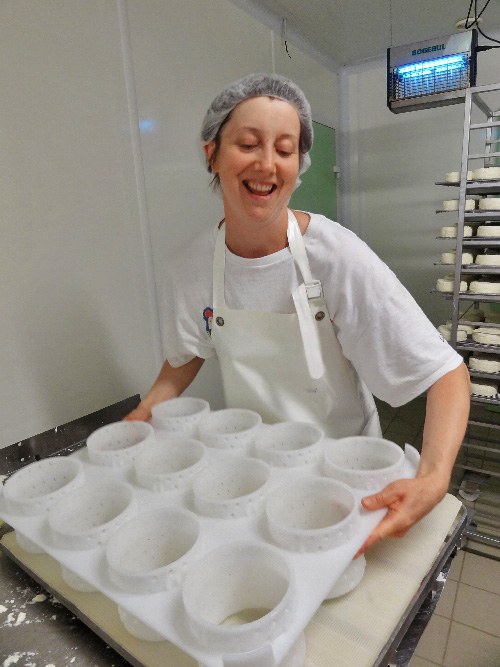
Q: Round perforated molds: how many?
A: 12